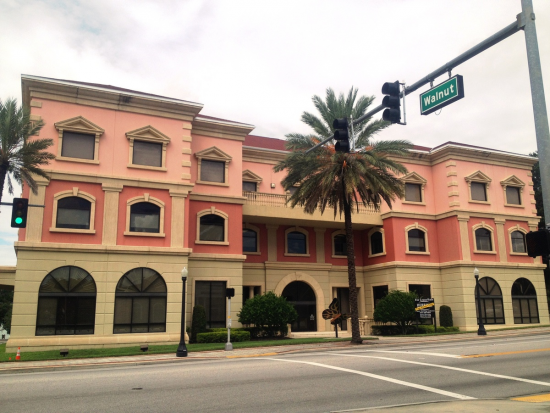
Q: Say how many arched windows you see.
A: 14